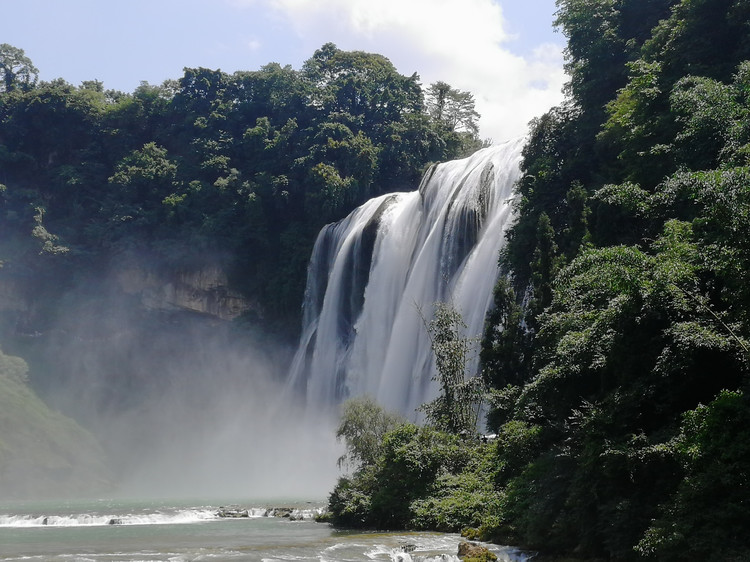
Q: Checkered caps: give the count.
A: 0